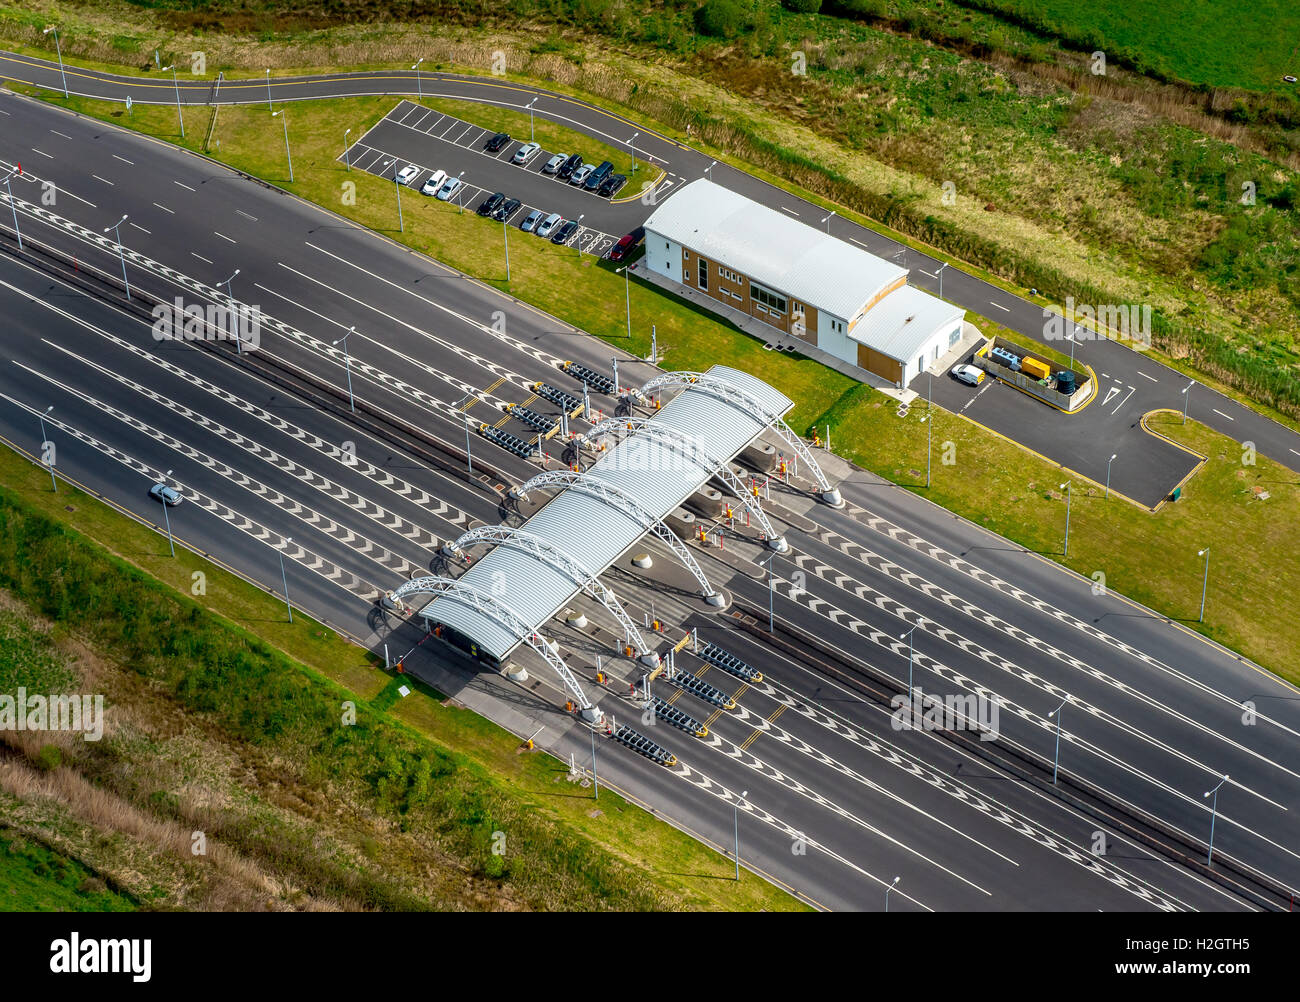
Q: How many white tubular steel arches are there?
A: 5